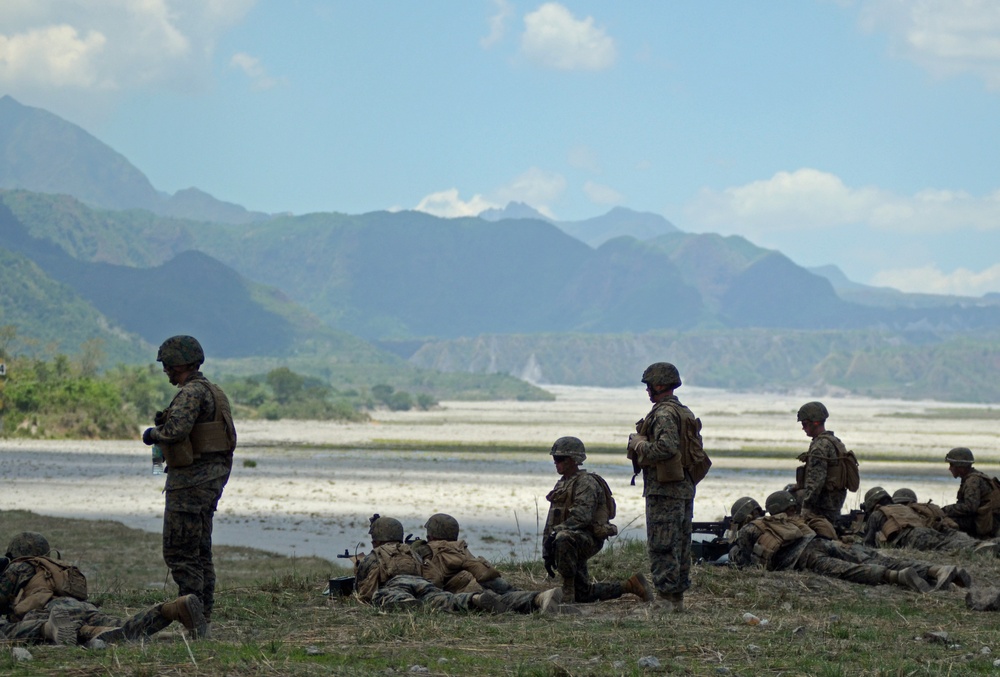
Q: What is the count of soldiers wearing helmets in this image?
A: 12